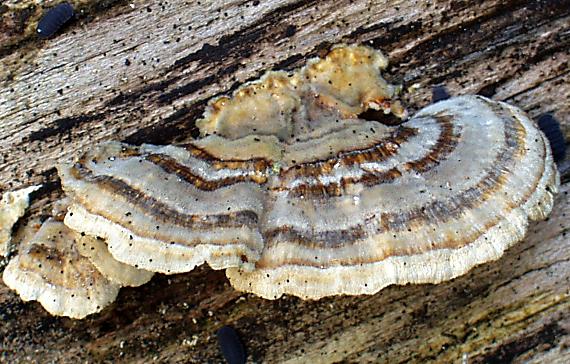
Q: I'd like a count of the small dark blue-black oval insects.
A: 4